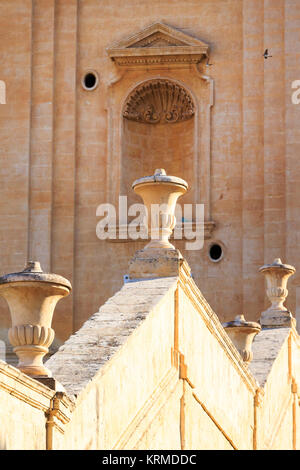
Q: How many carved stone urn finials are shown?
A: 4